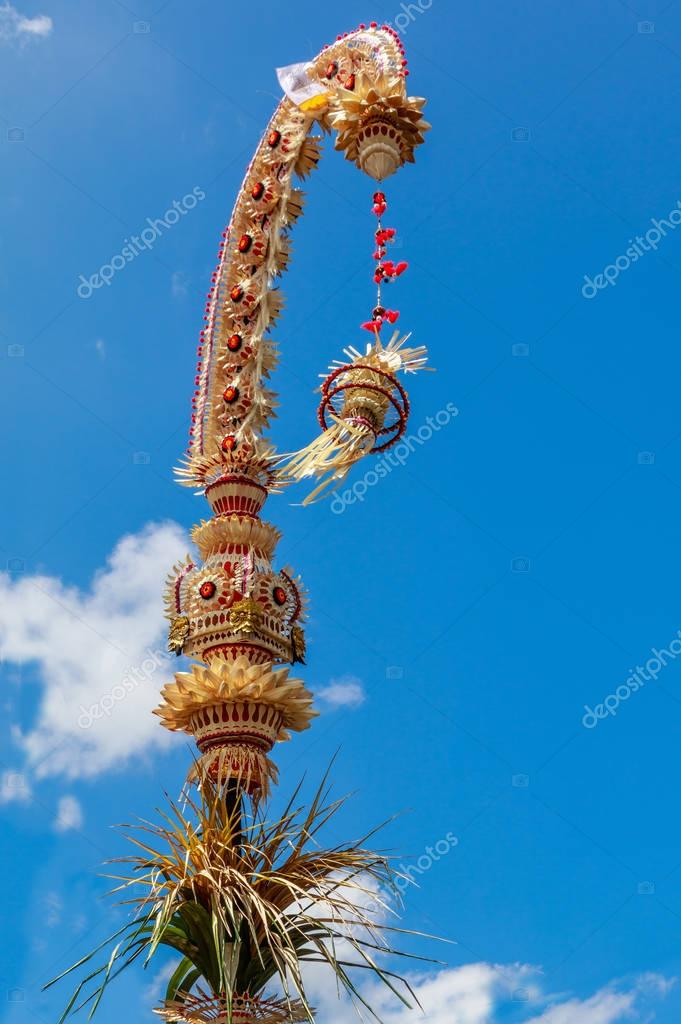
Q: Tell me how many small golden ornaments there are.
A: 3